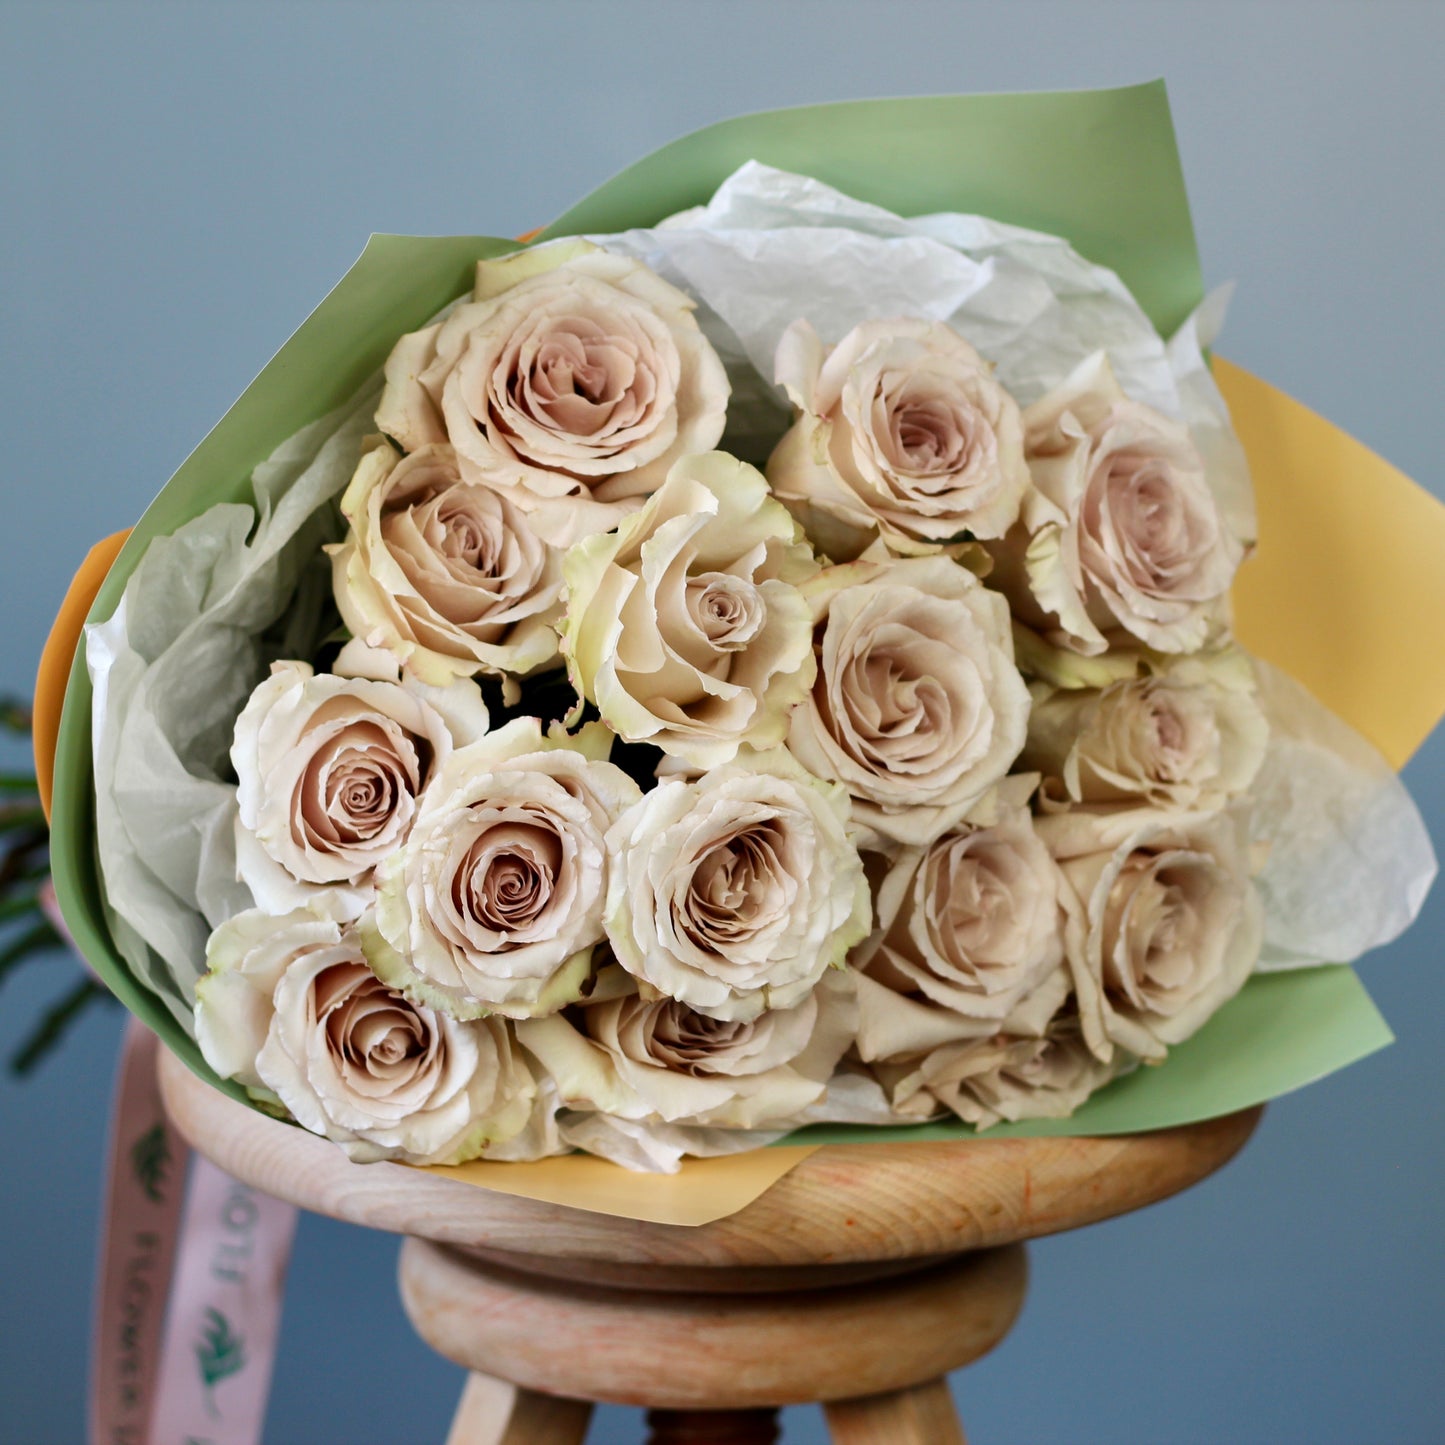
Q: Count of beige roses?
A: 15